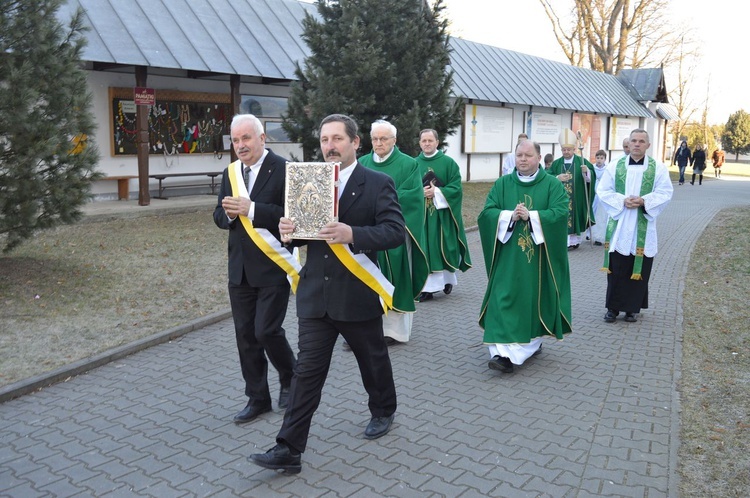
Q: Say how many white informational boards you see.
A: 3